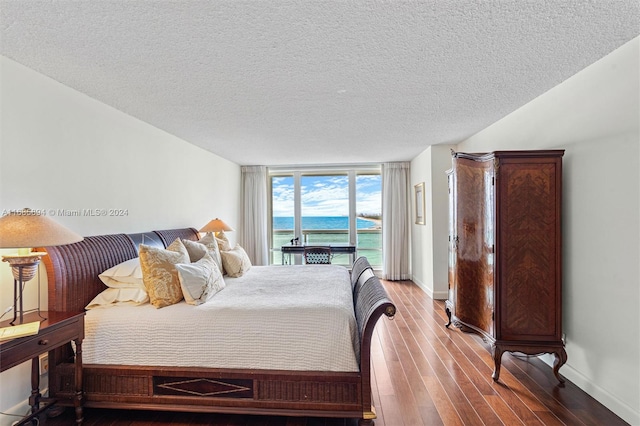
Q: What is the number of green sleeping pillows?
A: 0